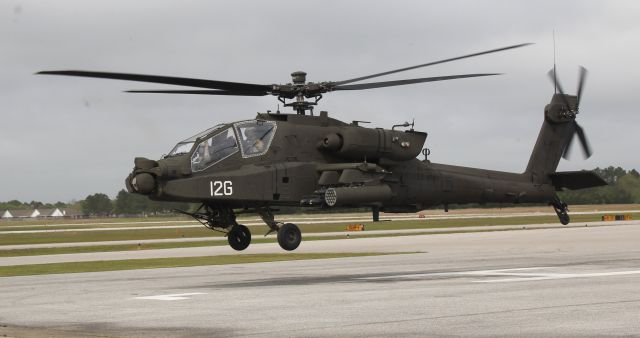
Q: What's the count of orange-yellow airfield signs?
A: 2